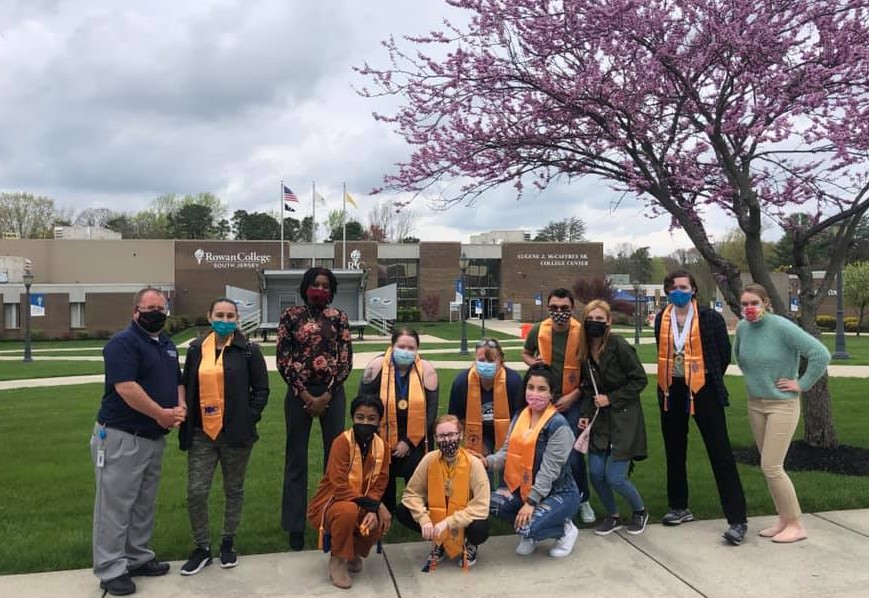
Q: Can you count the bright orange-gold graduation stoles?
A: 8